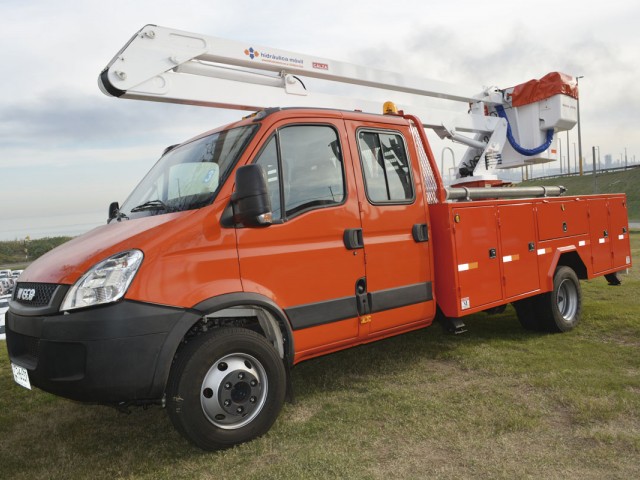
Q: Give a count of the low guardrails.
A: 1